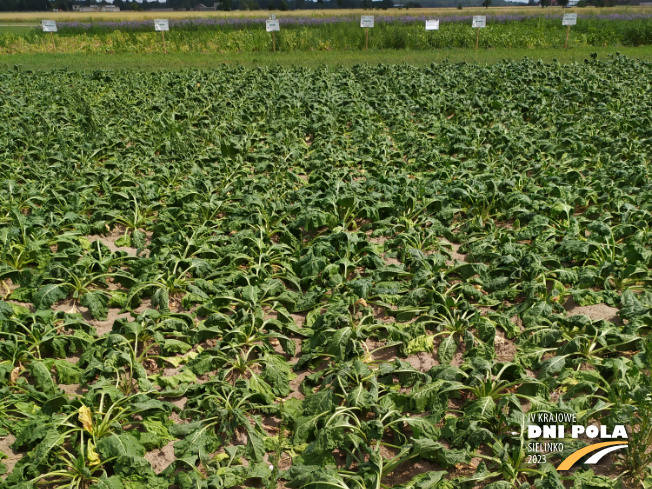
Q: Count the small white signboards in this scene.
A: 7